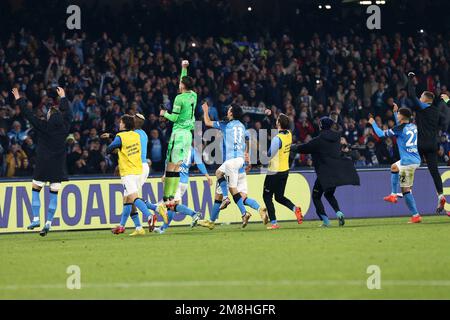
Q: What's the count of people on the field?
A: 11